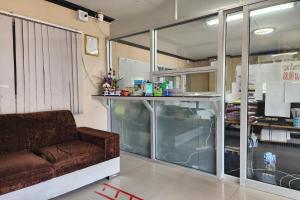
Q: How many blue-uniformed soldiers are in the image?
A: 0